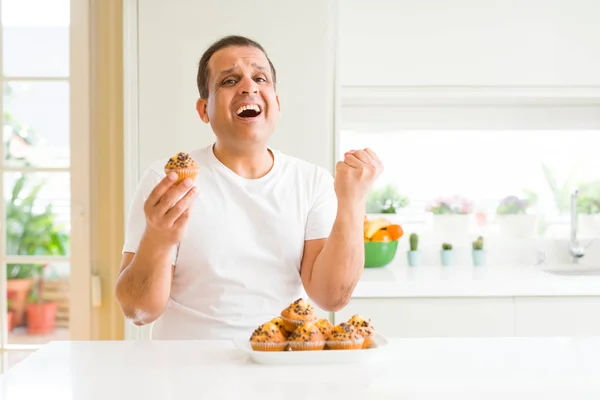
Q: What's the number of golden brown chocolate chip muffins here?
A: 8